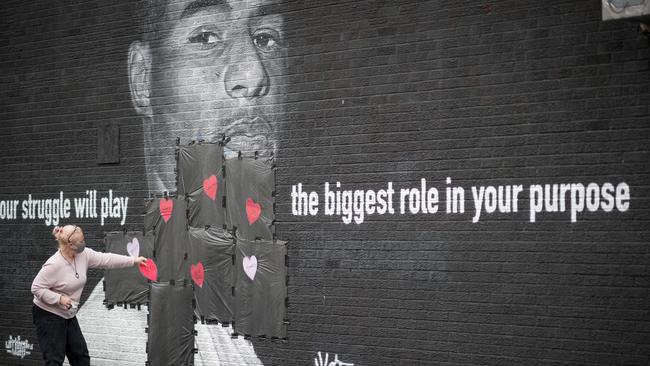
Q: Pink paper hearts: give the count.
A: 2